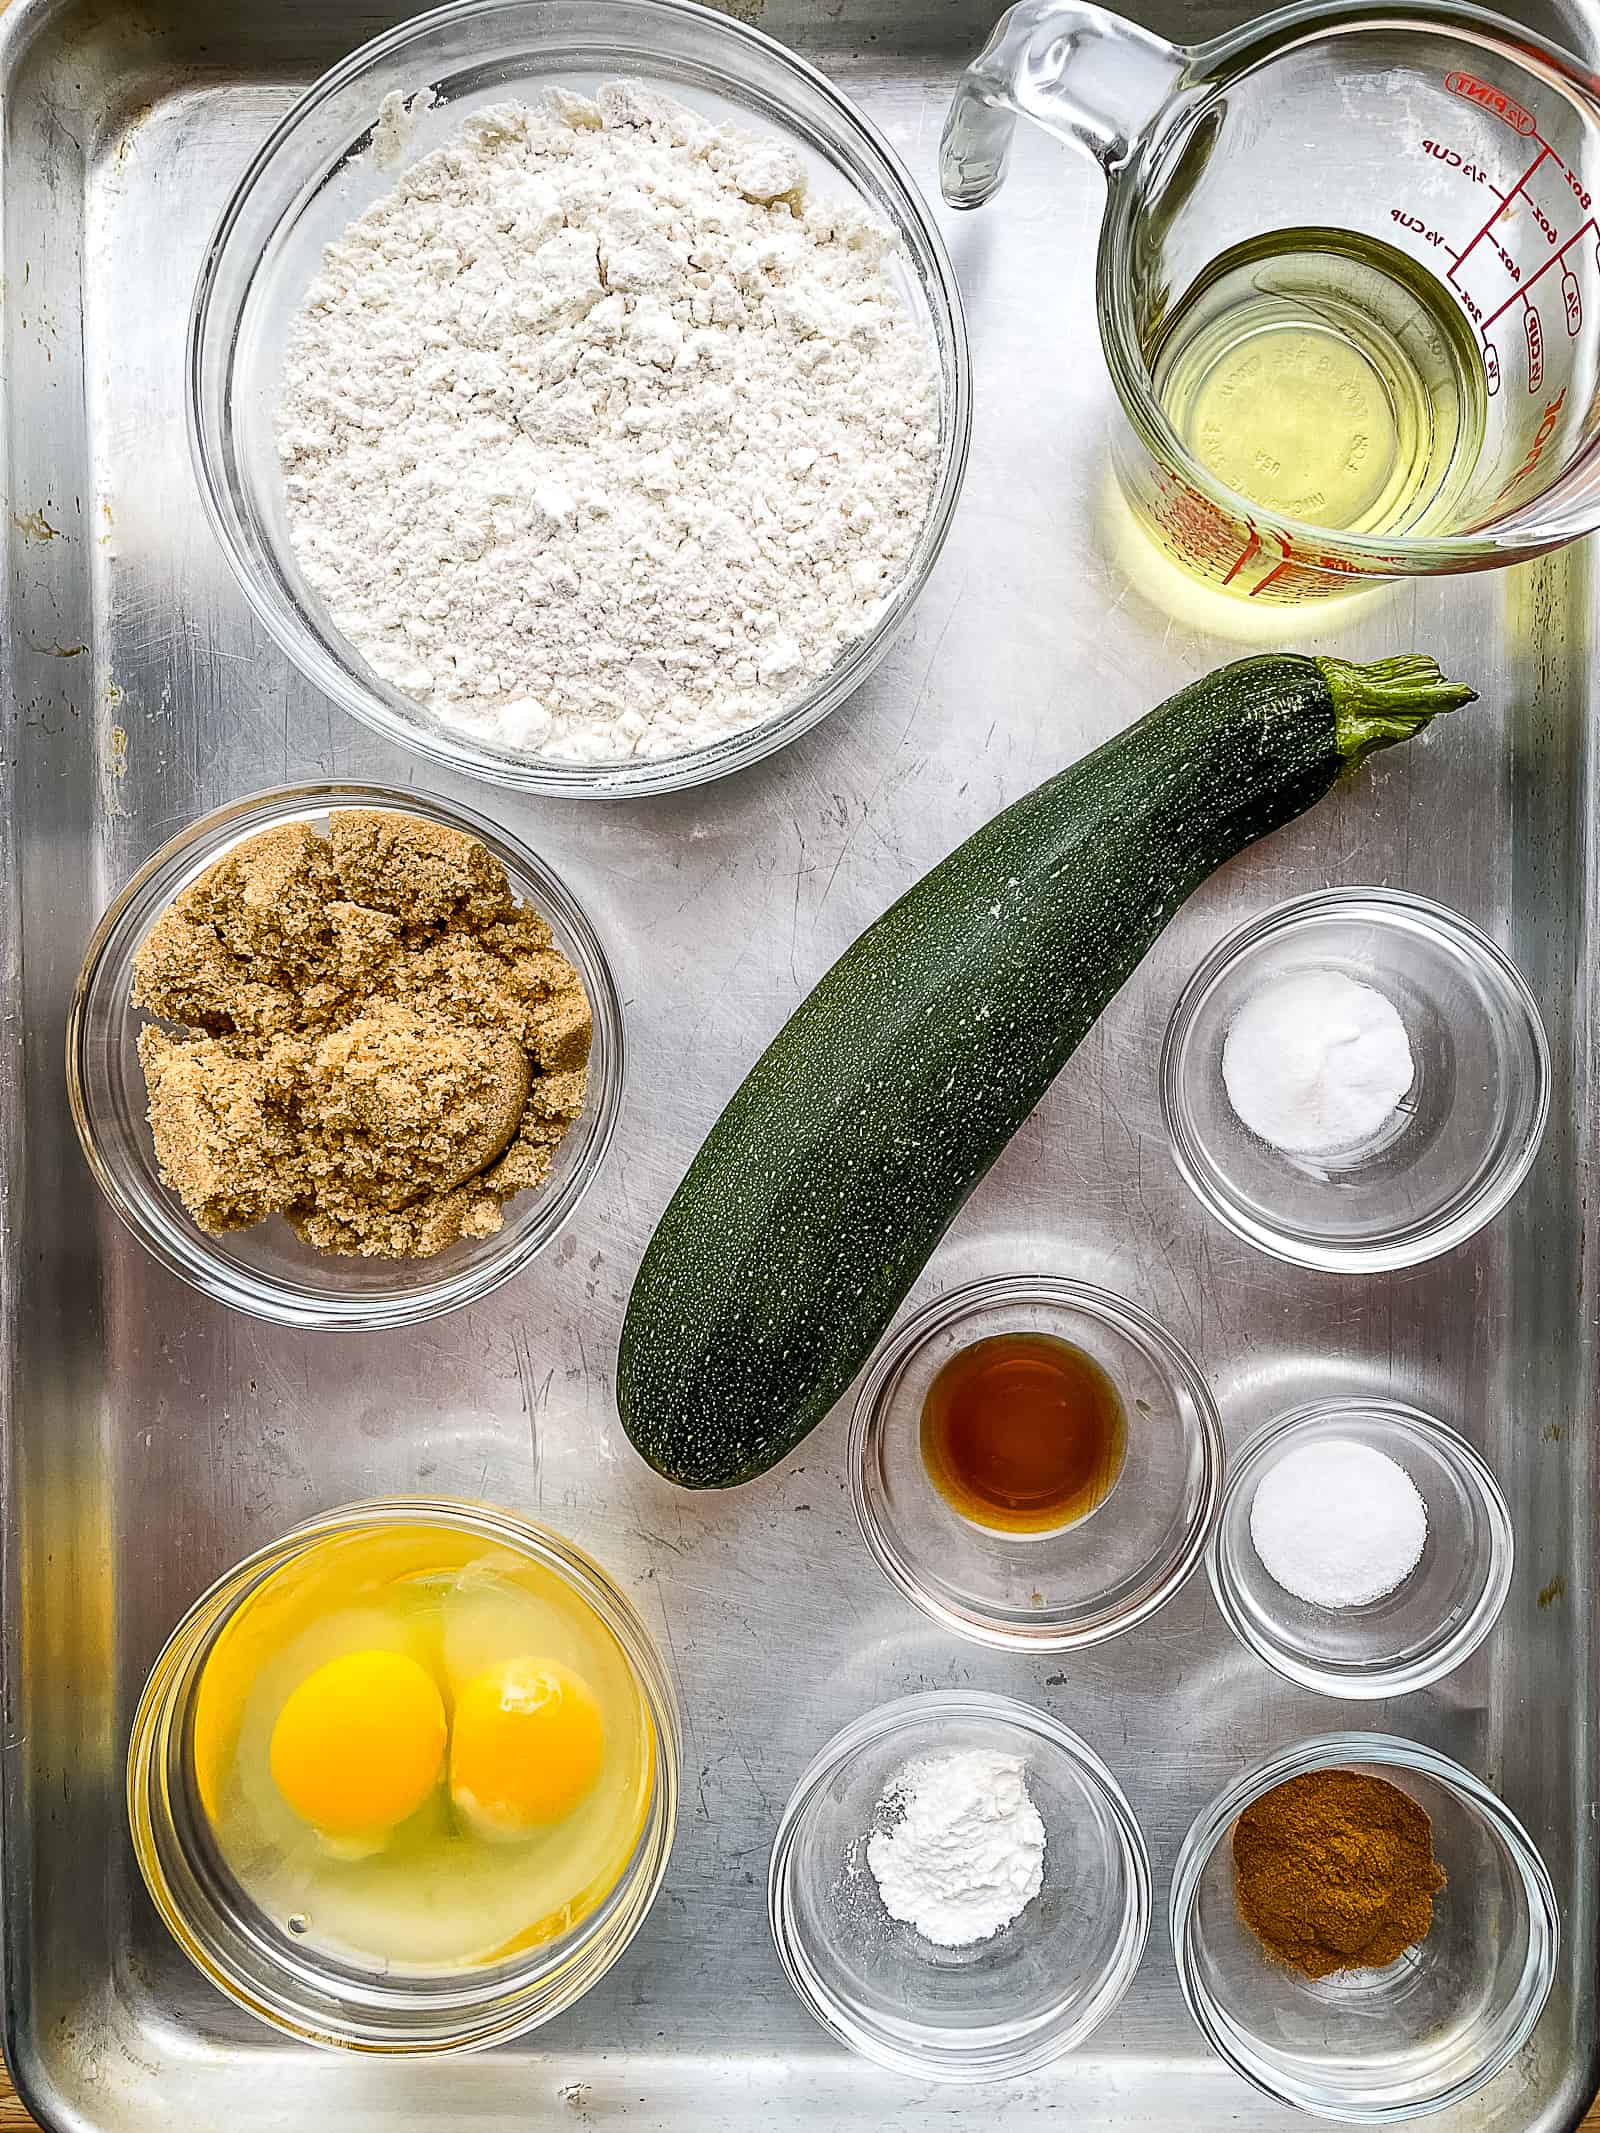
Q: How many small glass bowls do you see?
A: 5